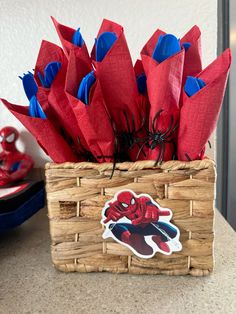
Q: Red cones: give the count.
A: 9